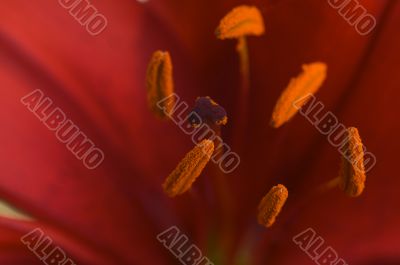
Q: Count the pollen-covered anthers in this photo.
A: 6